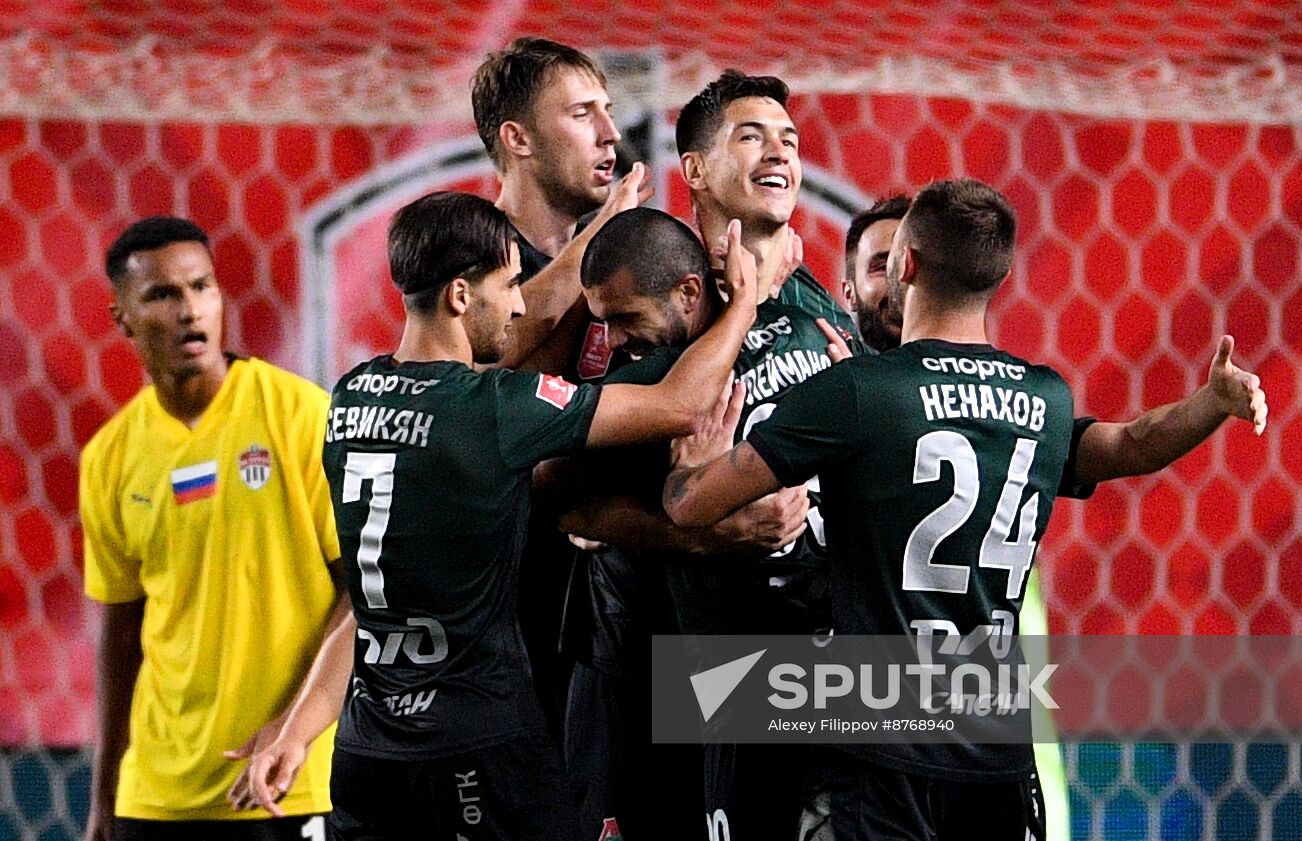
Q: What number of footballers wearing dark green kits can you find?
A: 6